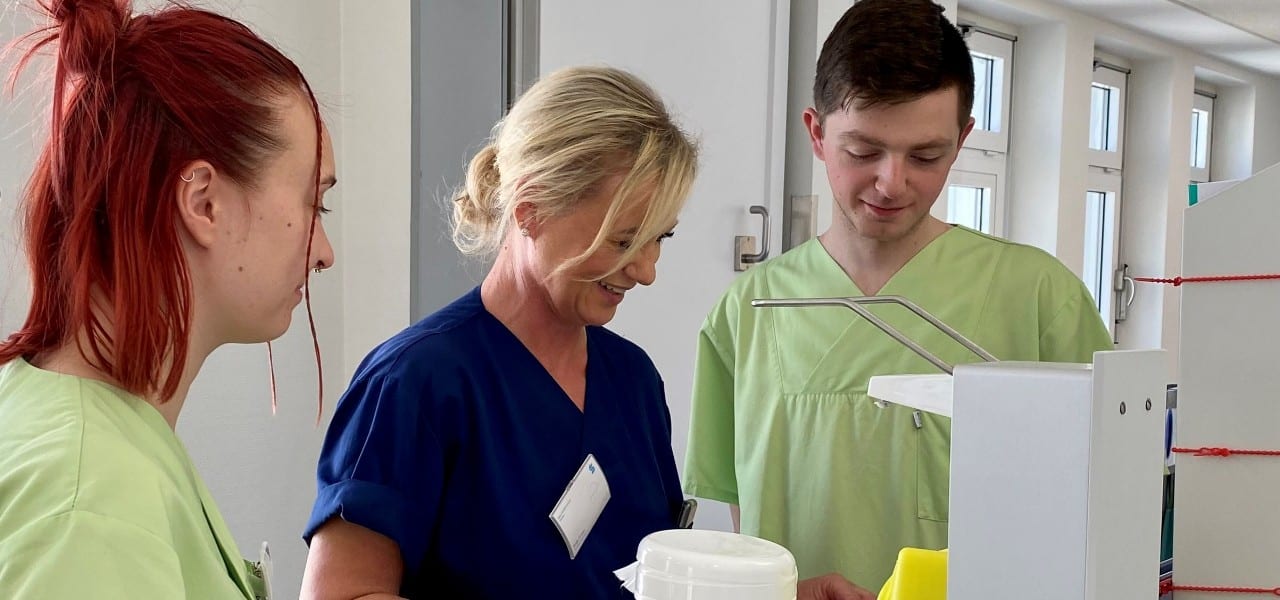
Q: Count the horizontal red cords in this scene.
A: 3